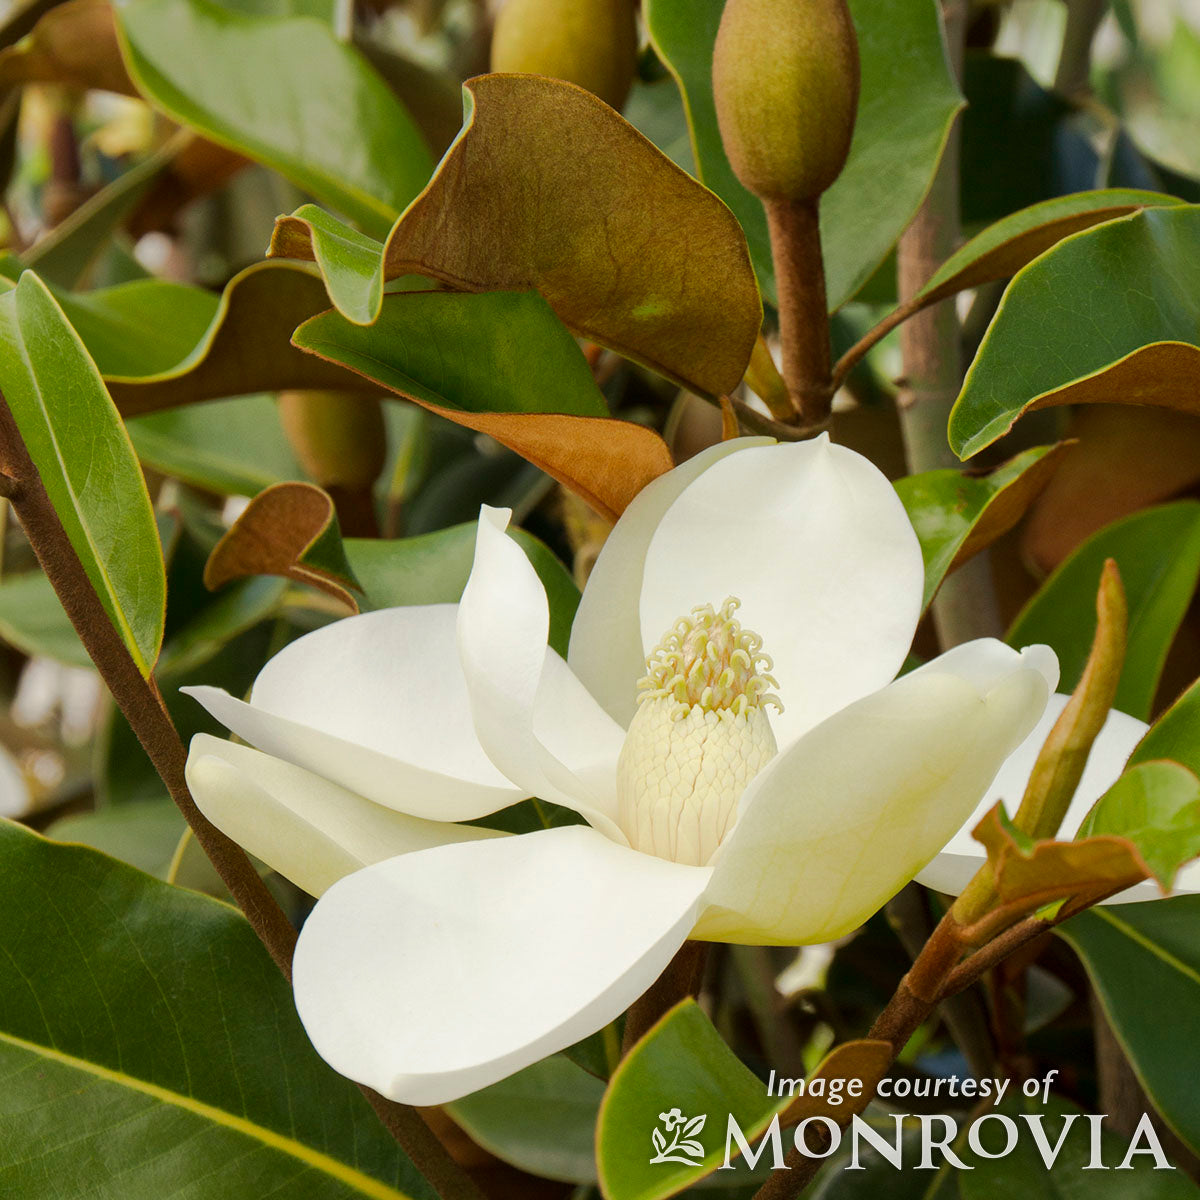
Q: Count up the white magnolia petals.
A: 8